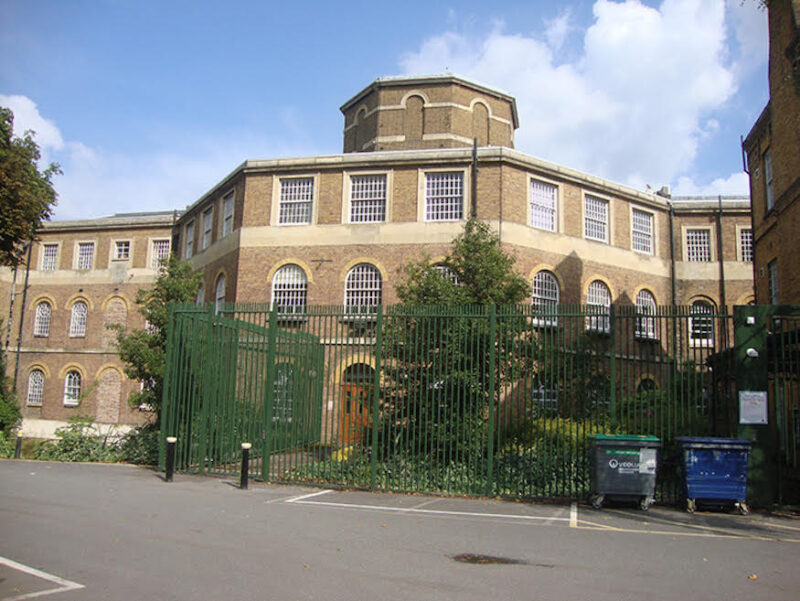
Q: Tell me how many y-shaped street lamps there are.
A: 0